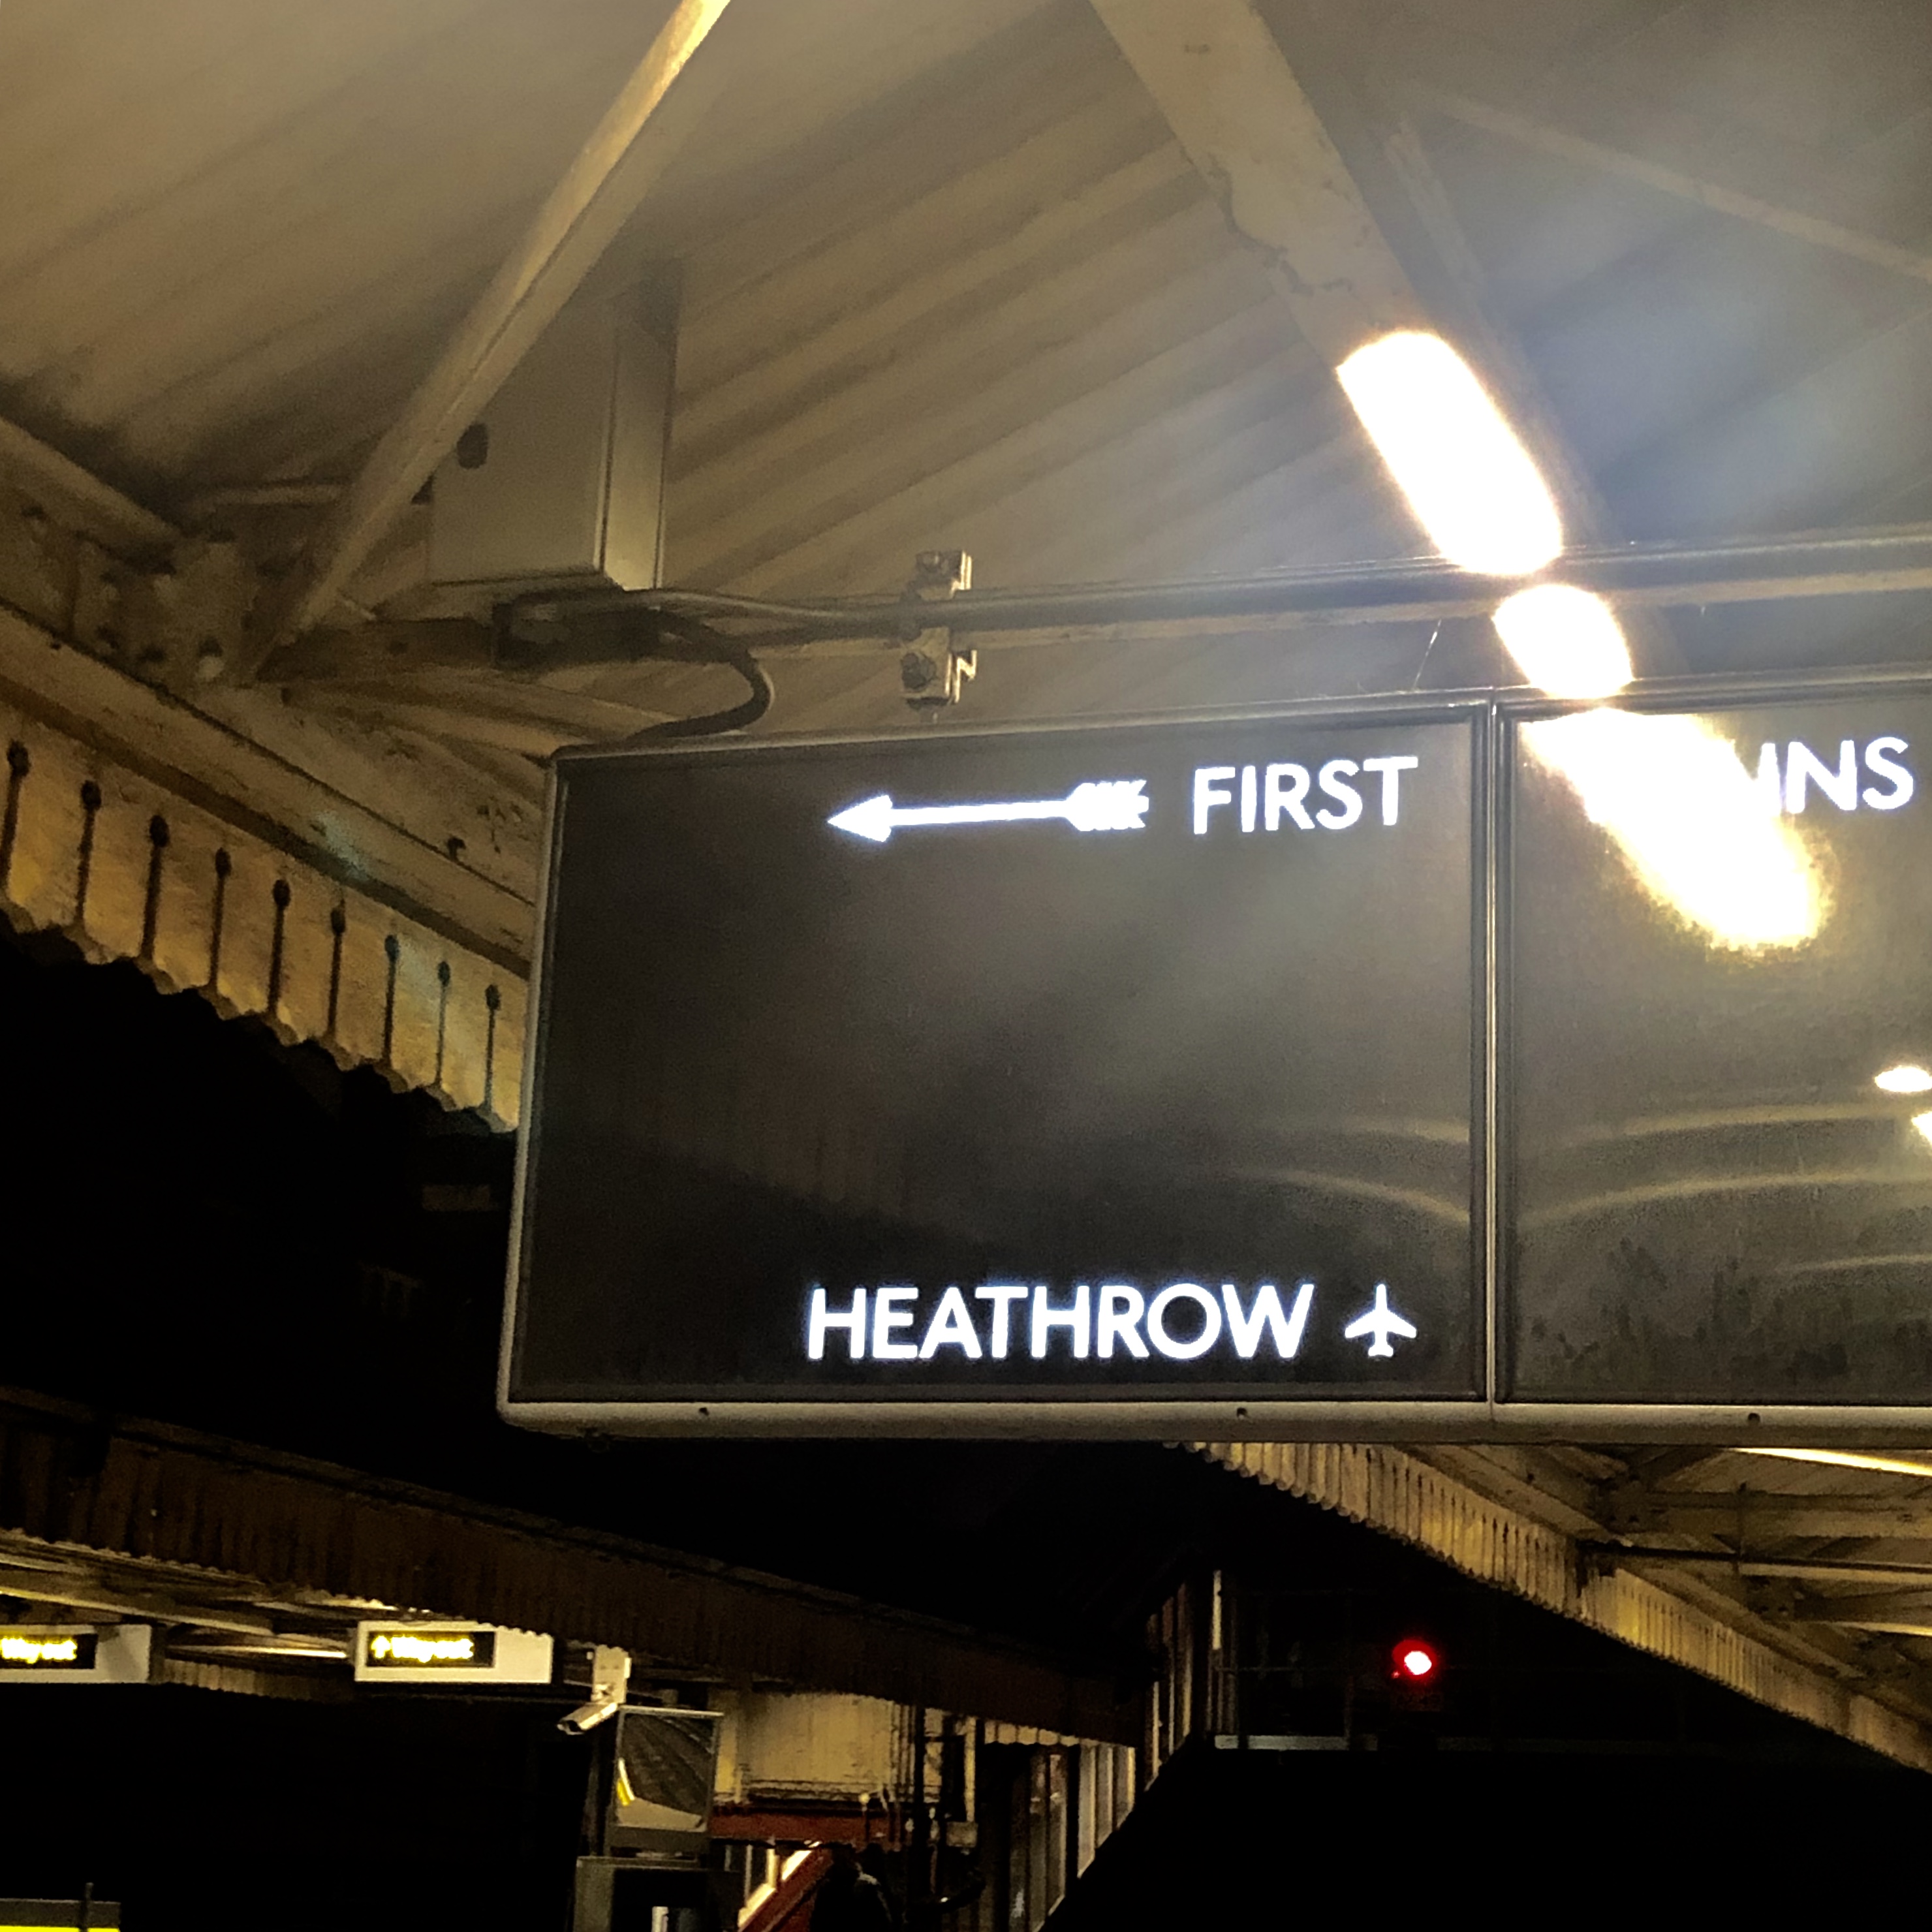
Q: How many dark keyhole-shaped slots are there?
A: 9